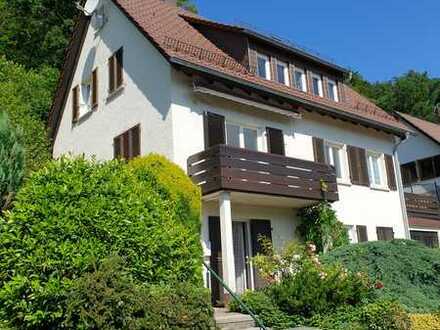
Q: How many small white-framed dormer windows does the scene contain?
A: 5